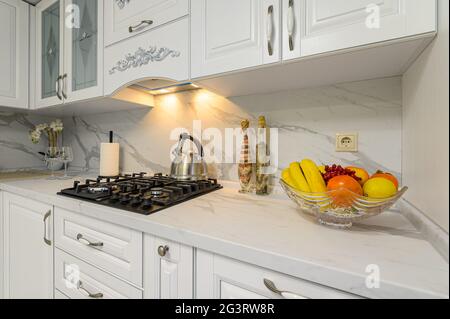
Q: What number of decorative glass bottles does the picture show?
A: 2